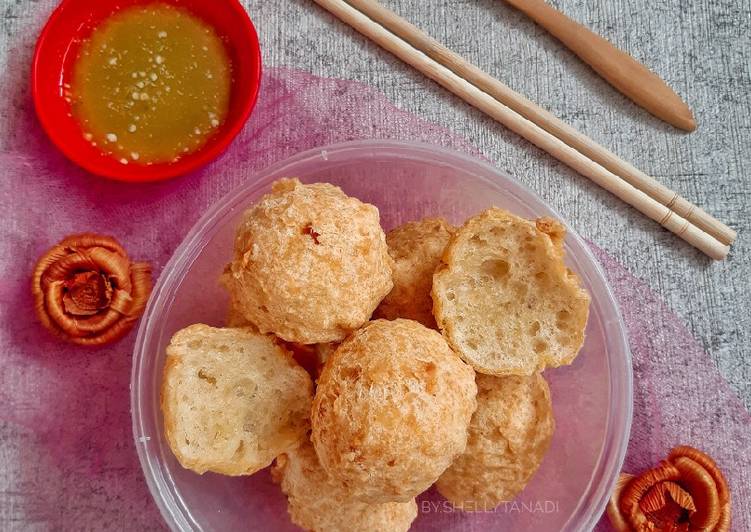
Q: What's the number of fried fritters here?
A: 7